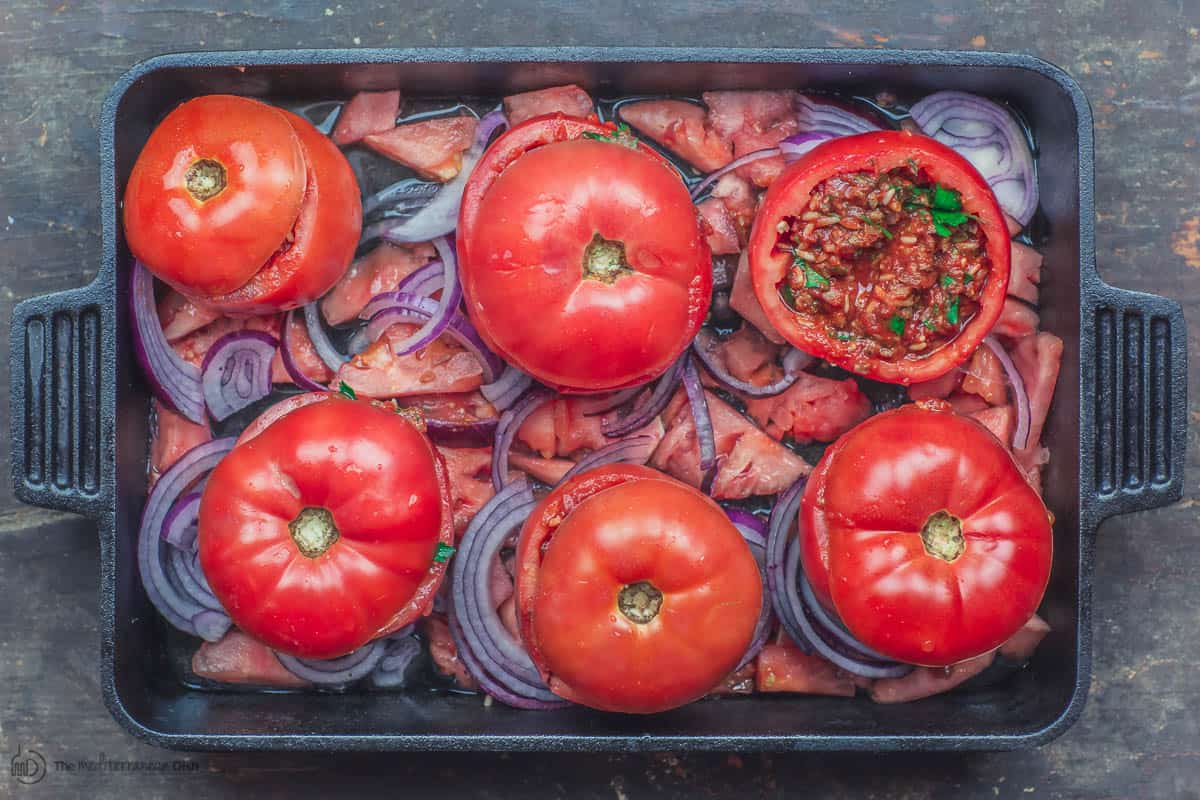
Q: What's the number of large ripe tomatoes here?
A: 6